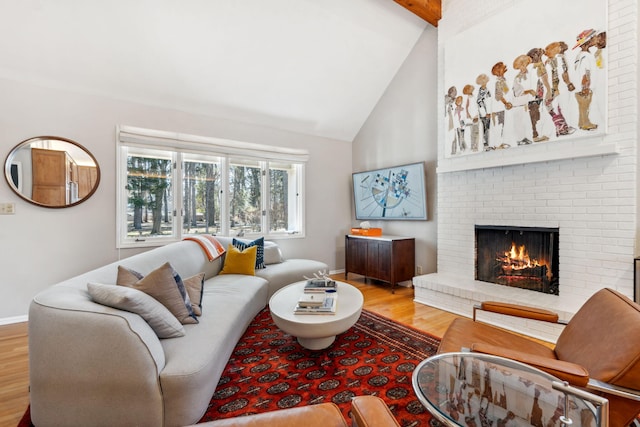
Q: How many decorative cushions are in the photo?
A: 5